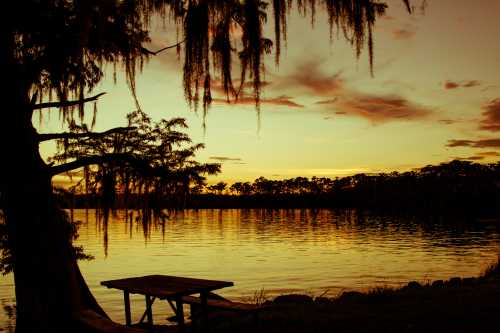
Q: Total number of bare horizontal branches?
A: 3